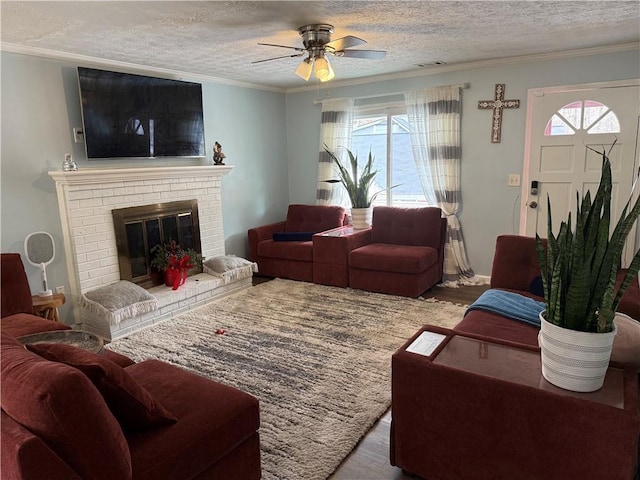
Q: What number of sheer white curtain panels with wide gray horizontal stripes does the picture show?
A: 2